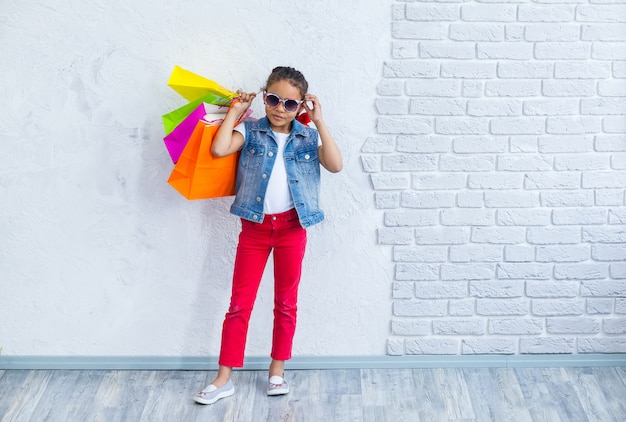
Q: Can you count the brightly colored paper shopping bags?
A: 4